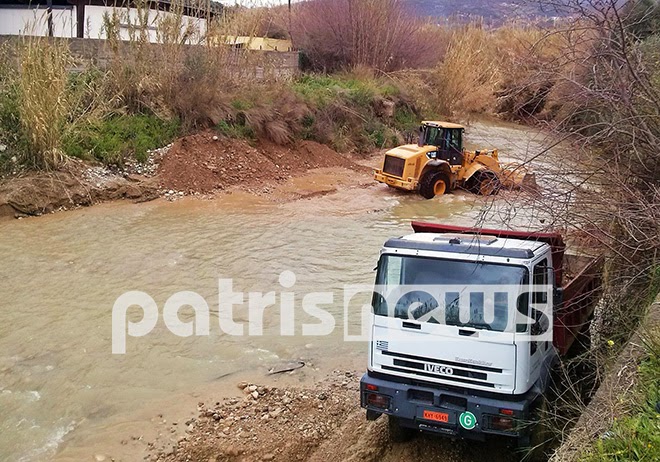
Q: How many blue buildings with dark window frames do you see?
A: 0